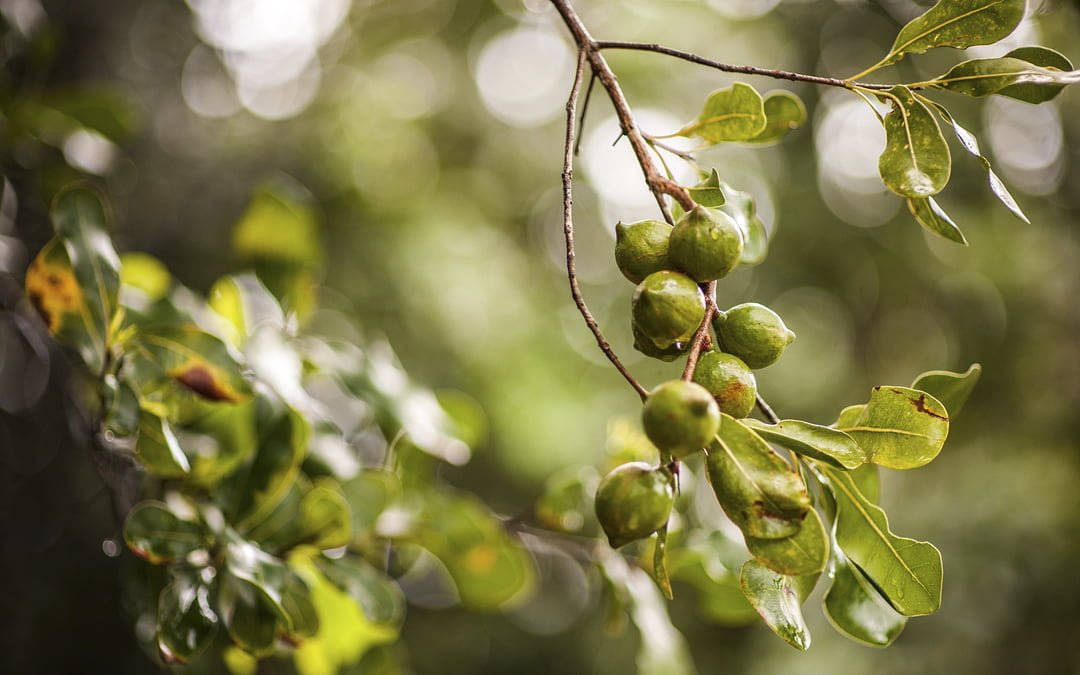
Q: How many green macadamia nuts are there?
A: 8